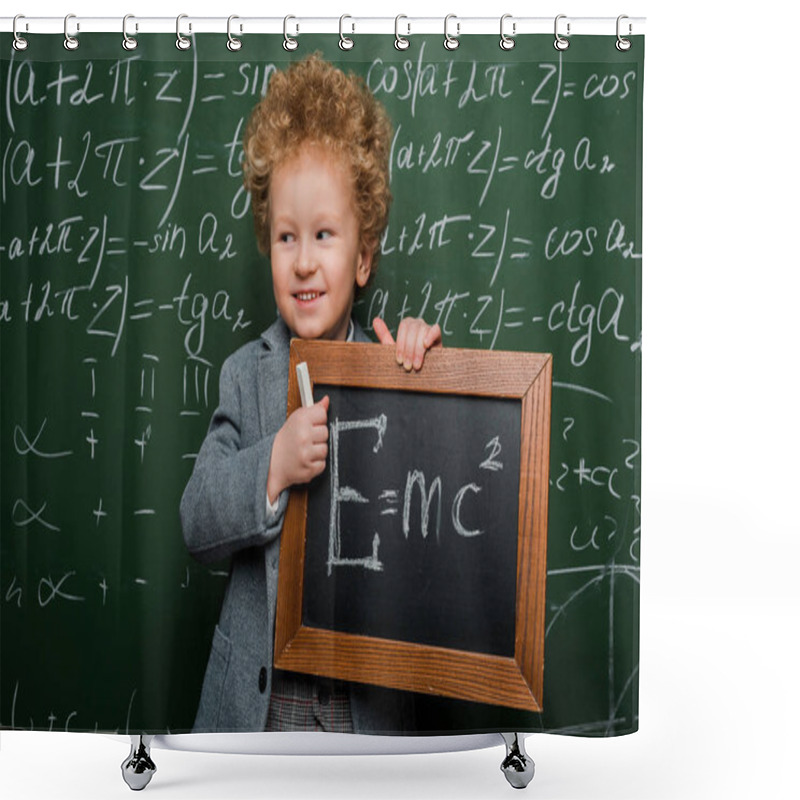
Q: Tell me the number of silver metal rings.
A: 12